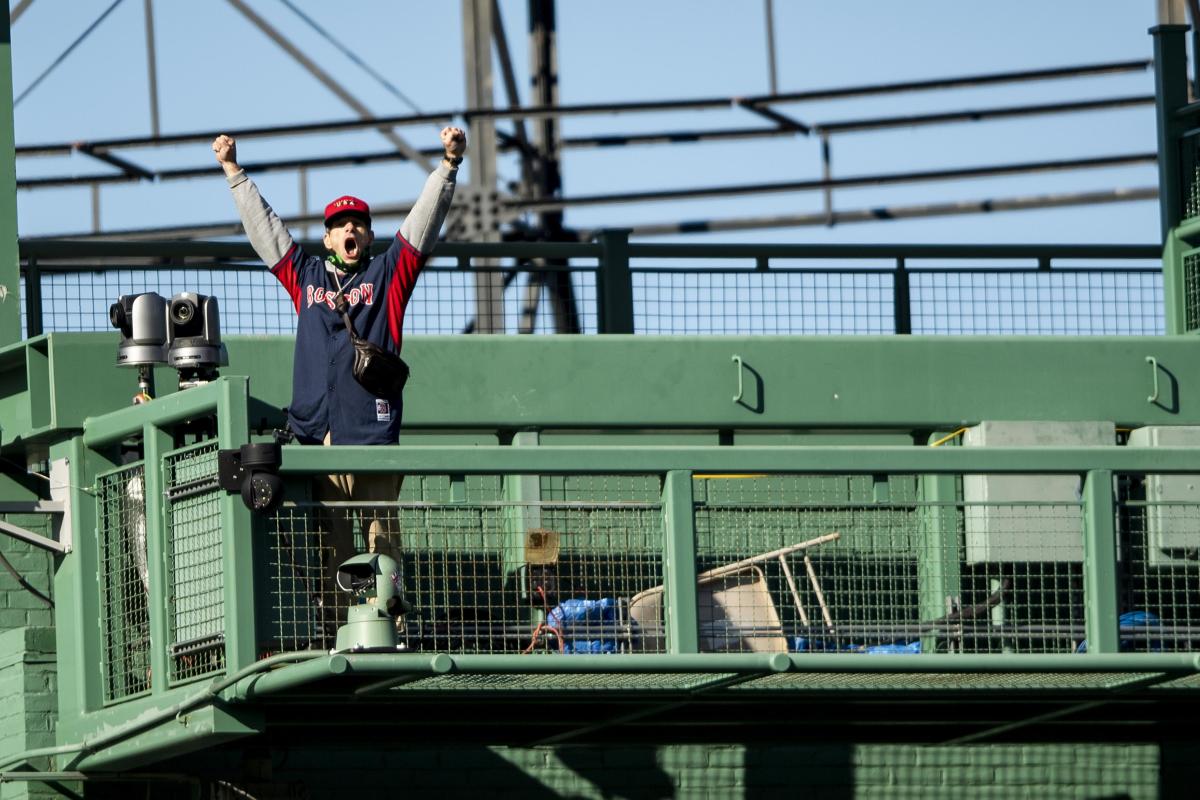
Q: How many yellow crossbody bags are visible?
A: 0